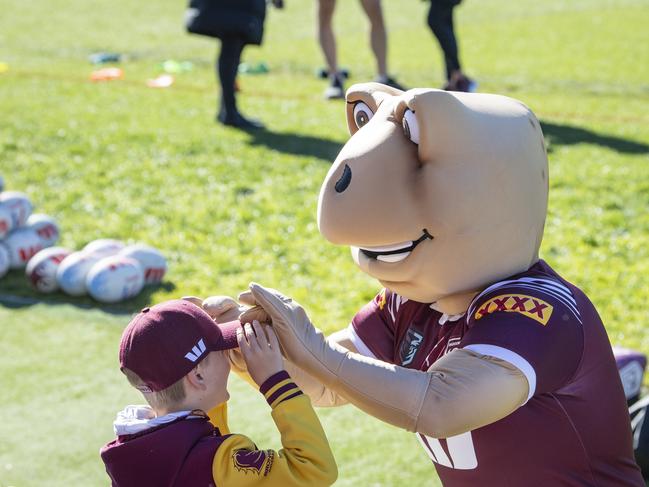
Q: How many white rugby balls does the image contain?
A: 11